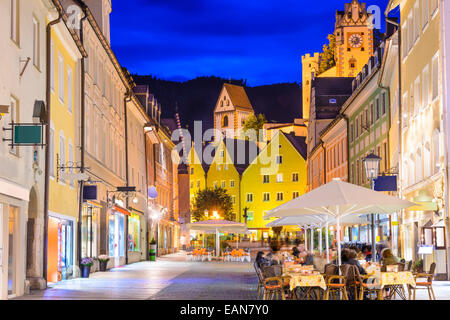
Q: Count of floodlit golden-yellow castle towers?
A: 2